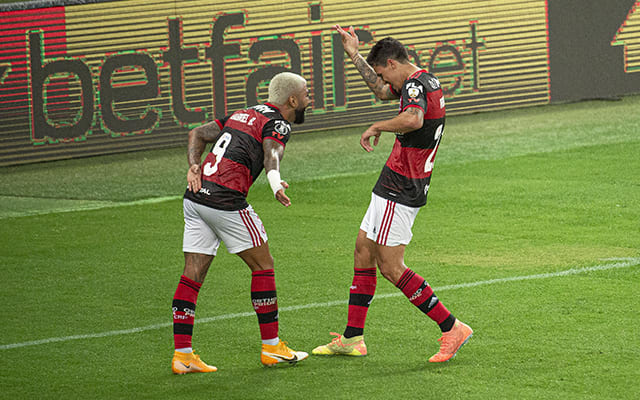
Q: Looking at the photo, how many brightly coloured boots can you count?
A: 4